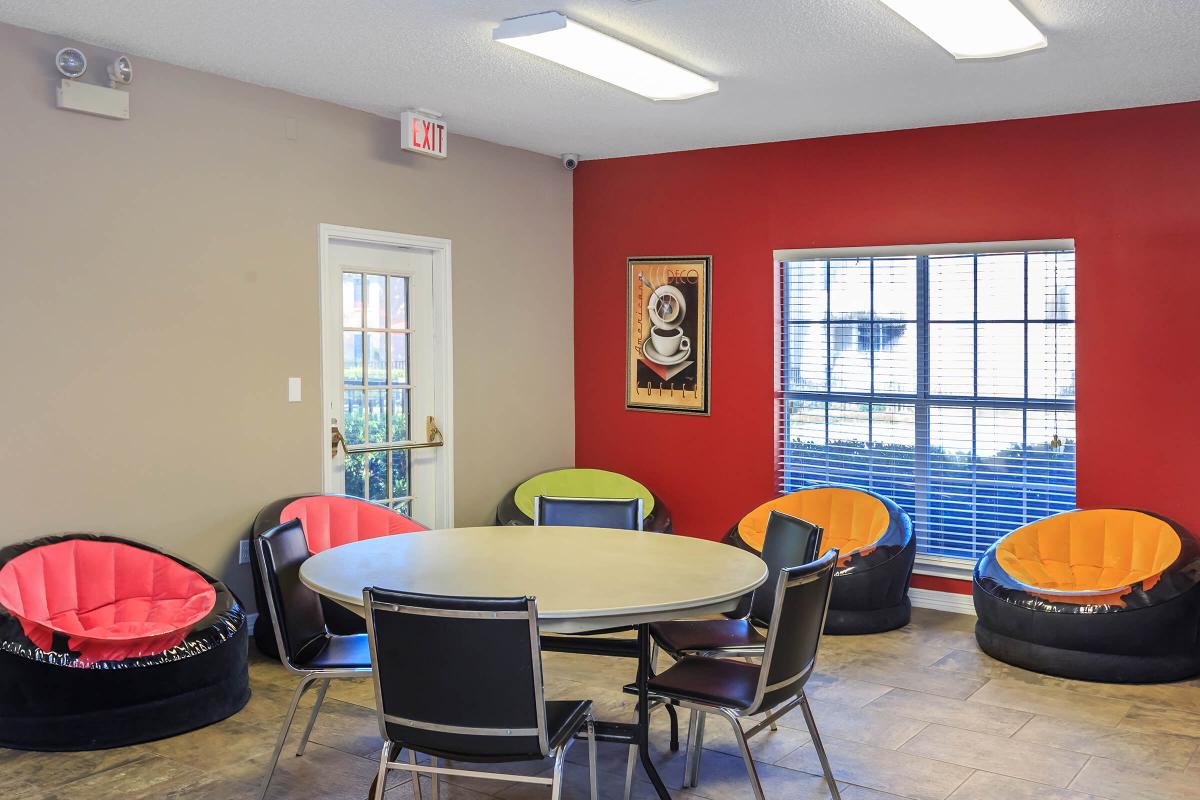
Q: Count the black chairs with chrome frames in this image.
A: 5